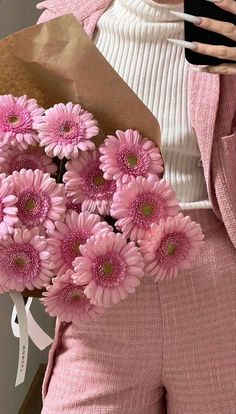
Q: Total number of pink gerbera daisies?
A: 13